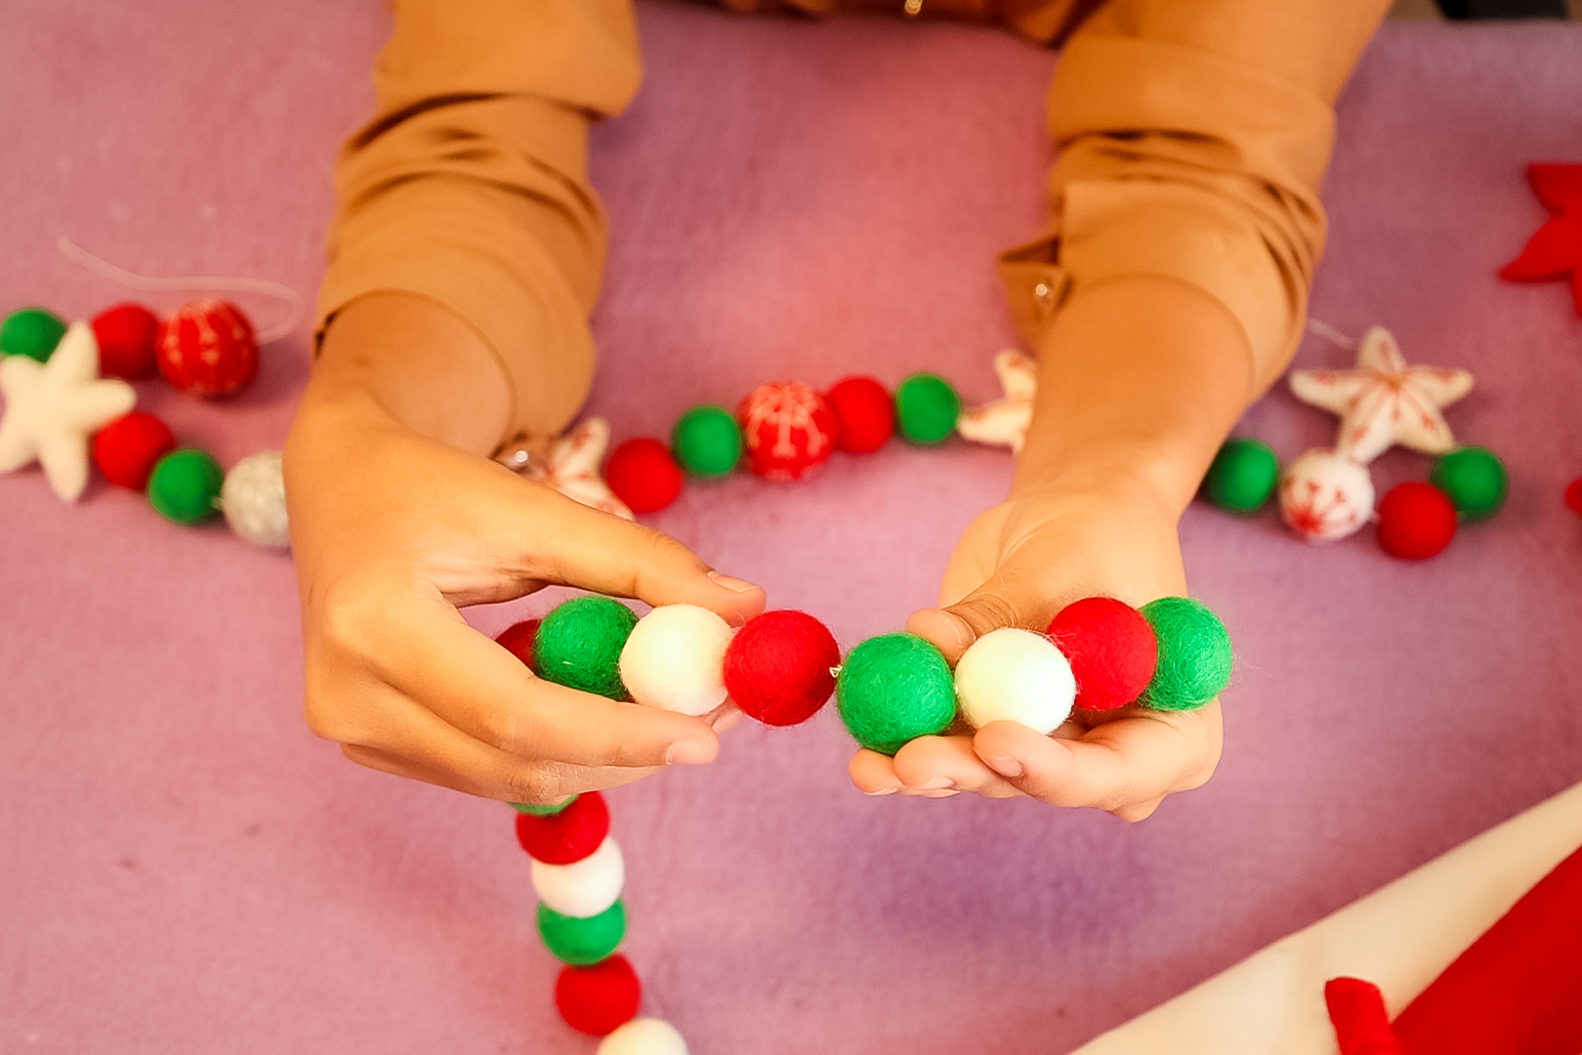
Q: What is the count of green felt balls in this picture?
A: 11